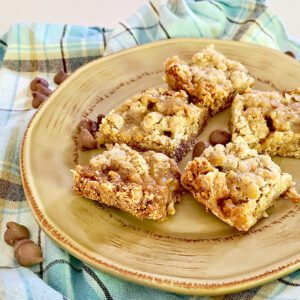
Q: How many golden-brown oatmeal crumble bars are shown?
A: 5